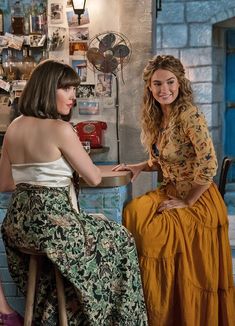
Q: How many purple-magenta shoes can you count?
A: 1